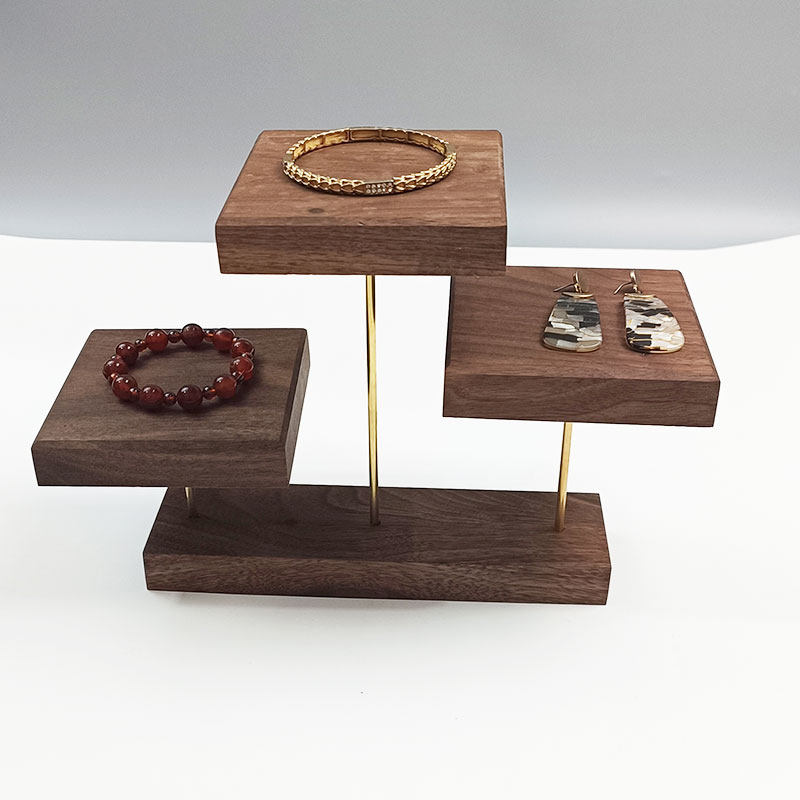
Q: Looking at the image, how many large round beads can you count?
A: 11